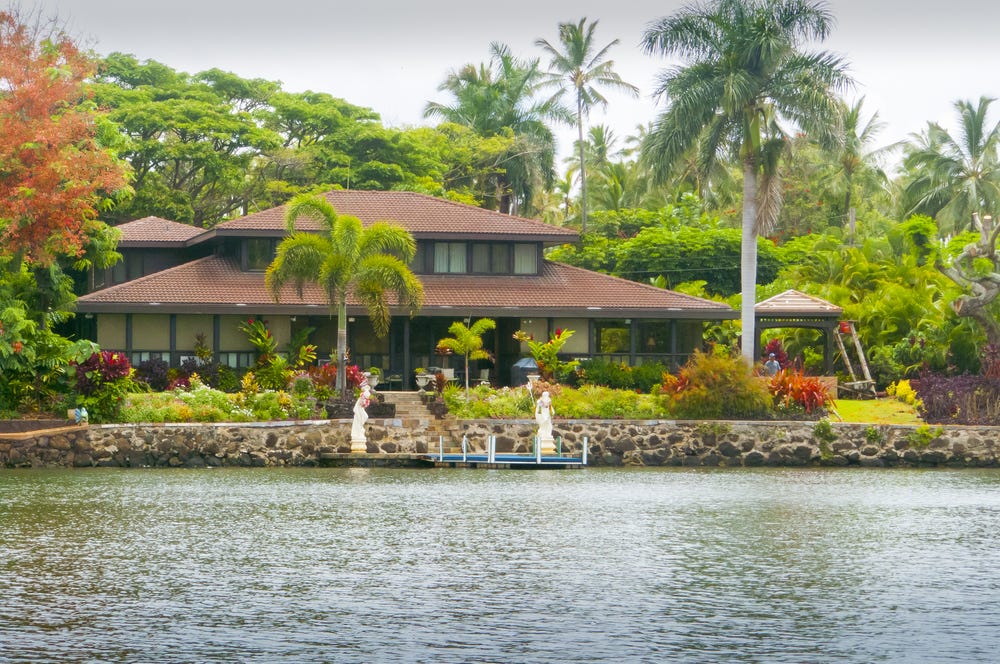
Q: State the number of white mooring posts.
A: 6